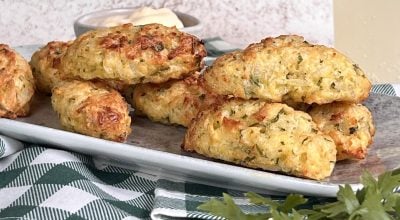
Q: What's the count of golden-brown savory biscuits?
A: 8